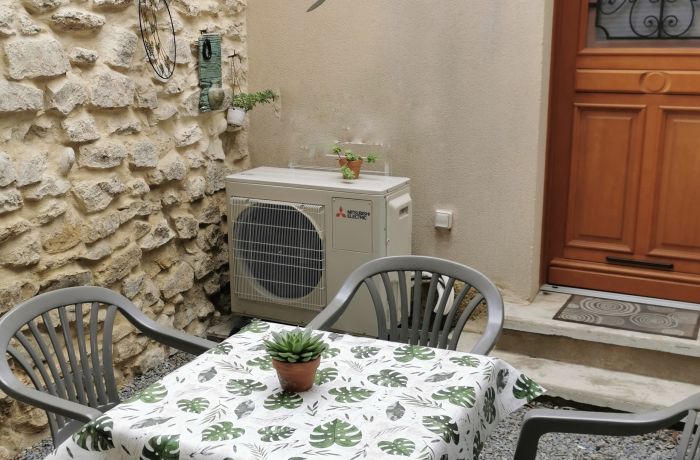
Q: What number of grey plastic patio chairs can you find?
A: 3